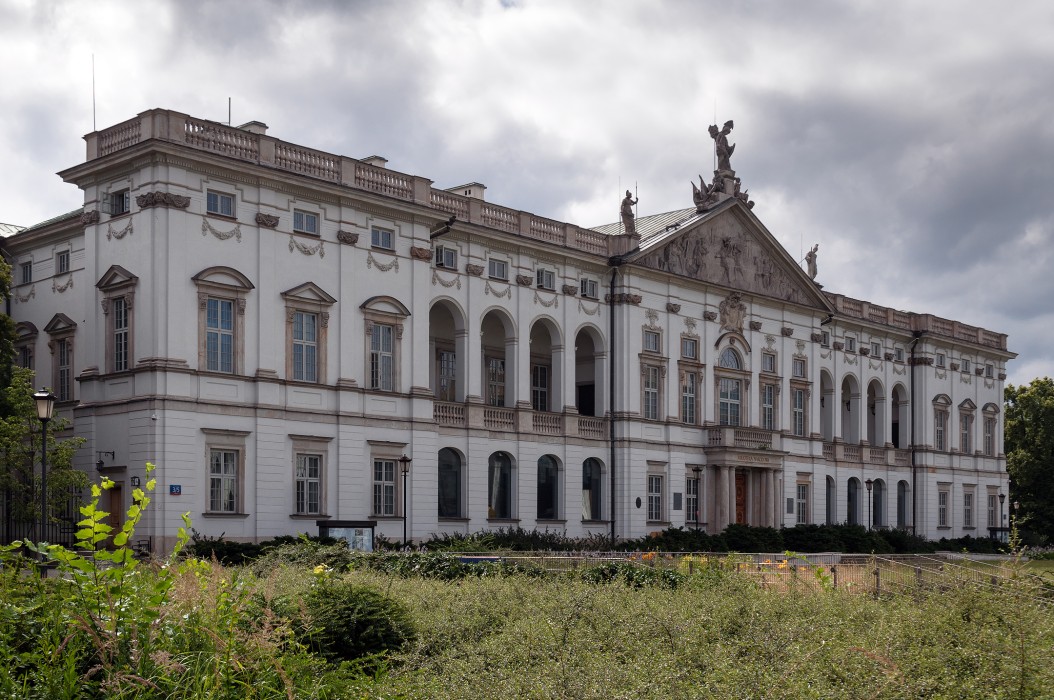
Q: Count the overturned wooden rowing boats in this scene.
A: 0